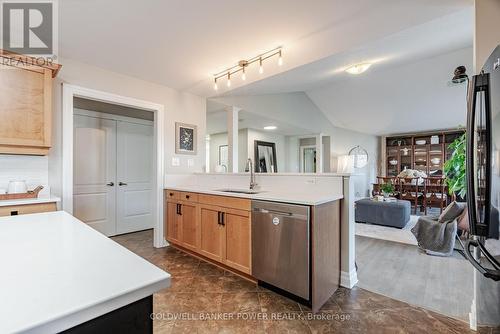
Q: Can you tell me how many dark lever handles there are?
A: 2